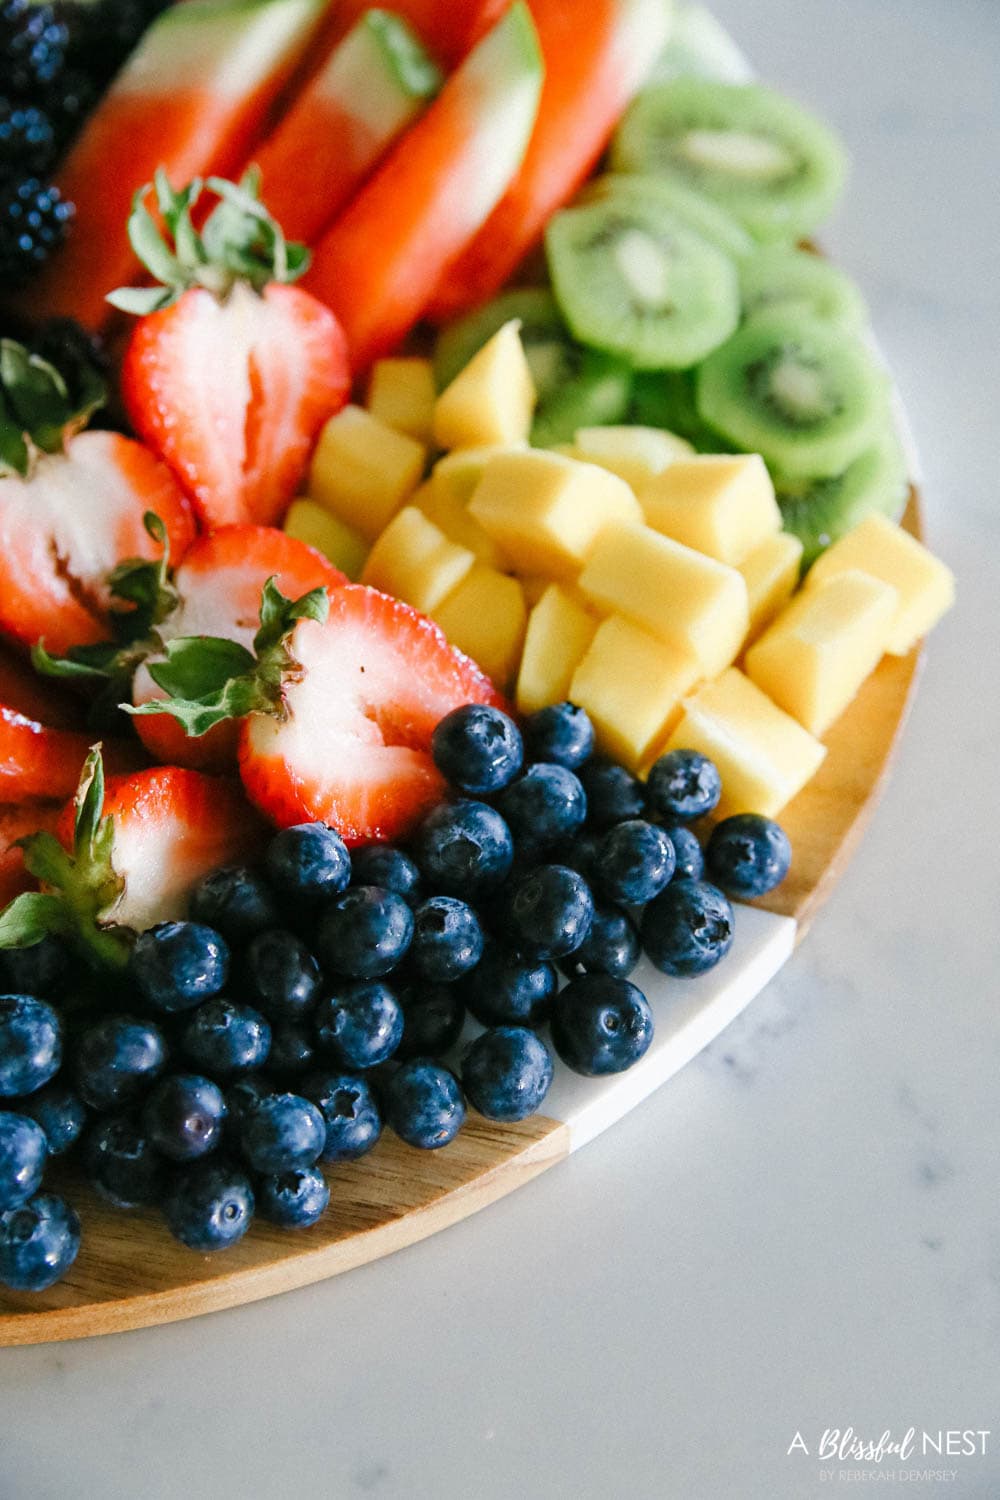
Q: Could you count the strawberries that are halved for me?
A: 5